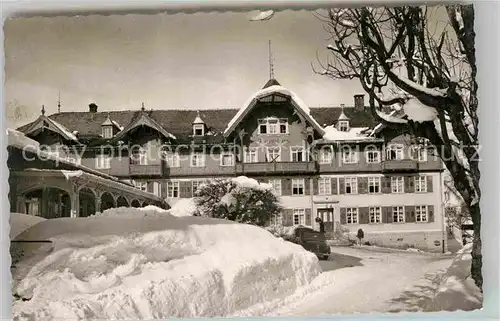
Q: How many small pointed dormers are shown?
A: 3